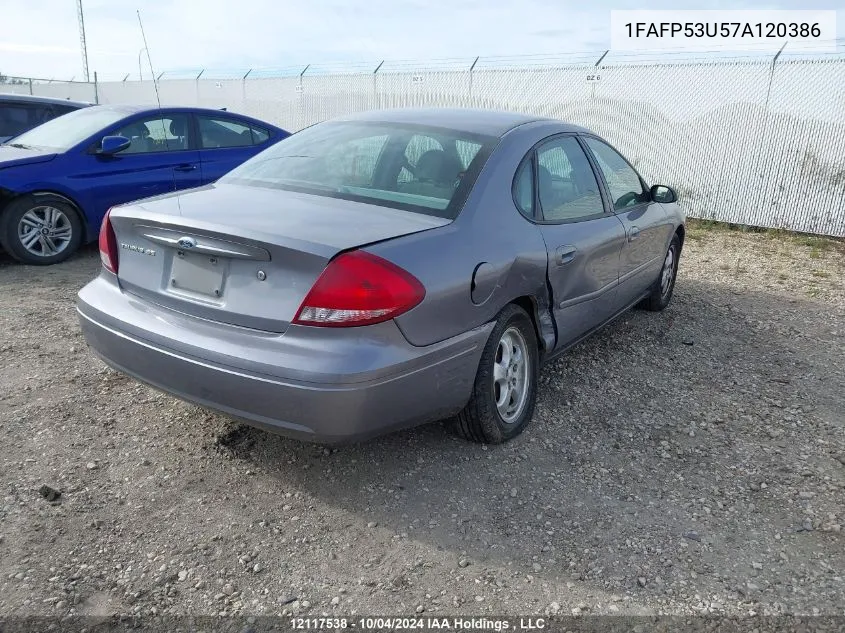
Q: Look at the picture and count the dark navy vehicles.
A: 1